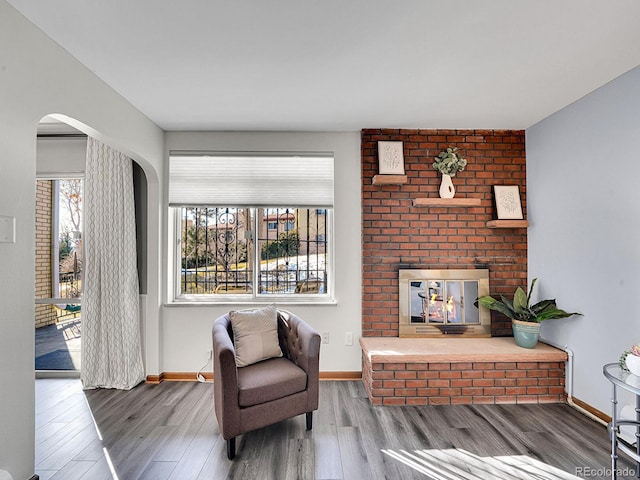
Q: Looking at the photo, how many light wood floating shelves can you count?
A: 3